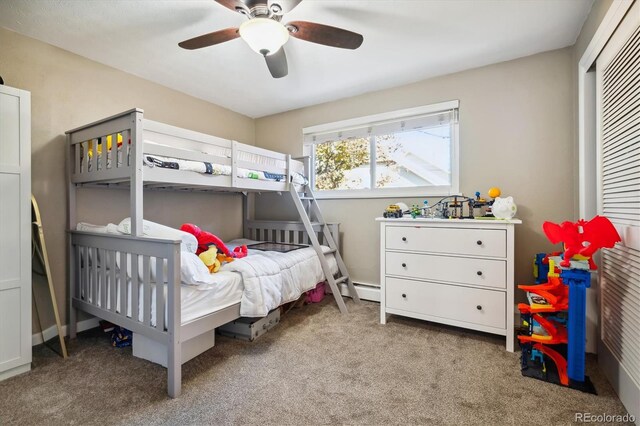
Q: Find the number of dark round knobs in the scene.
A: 6